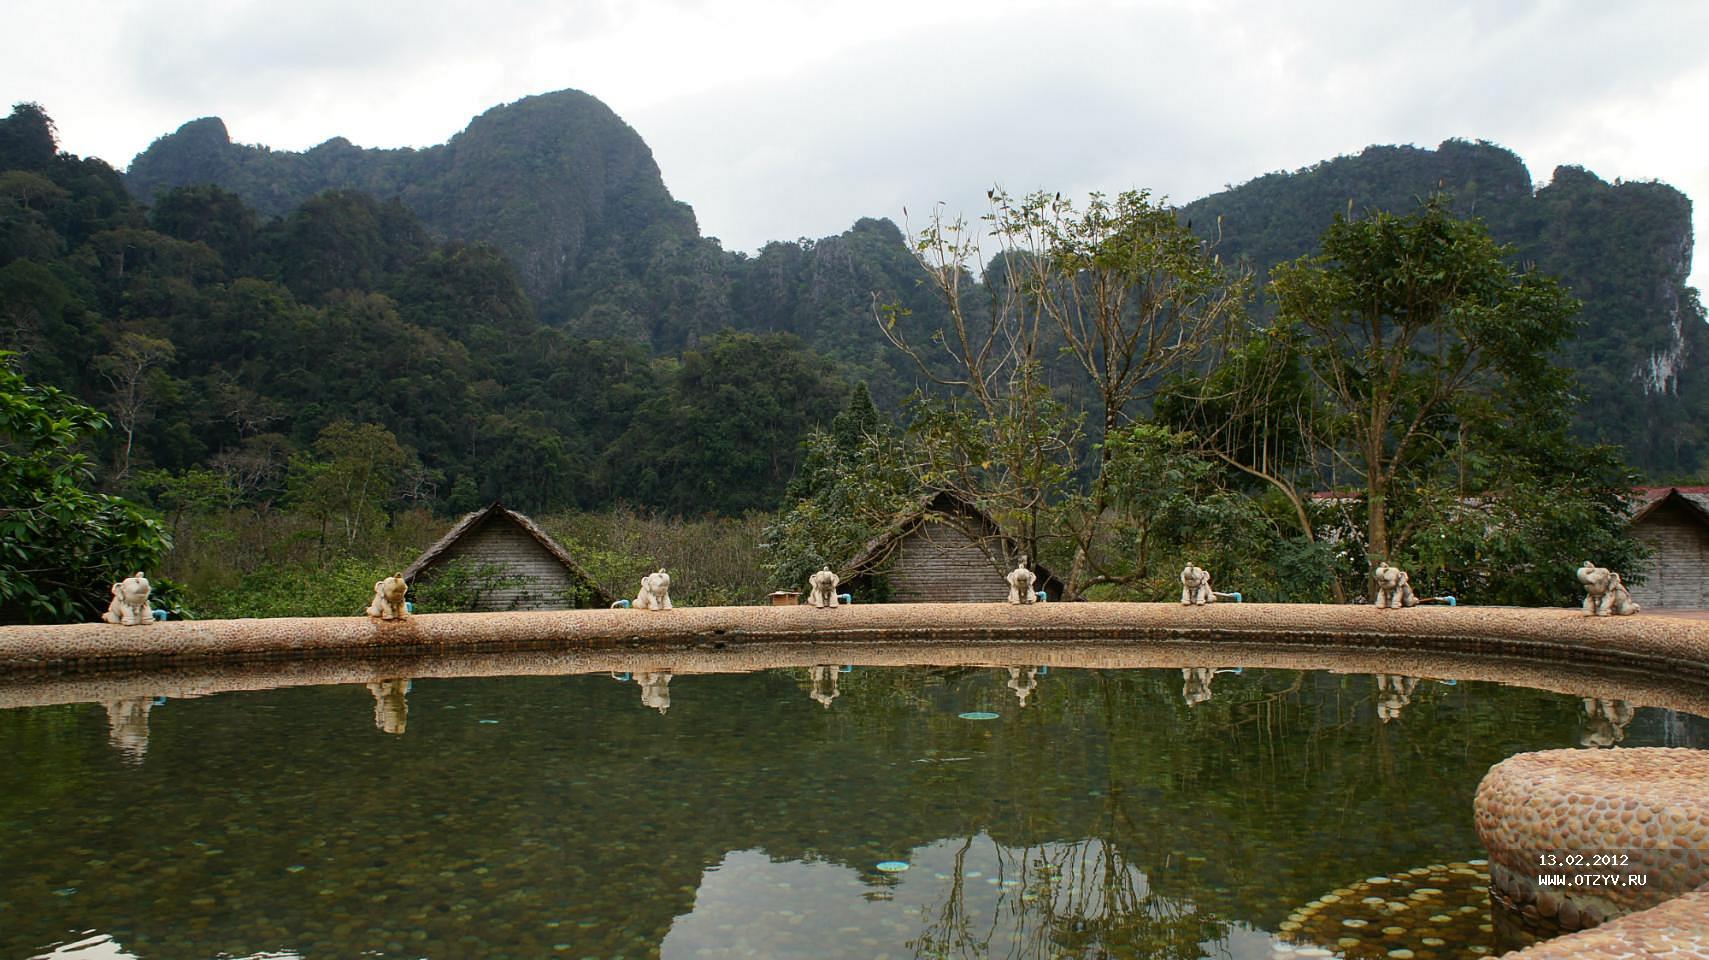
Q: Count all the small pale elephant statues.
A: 8